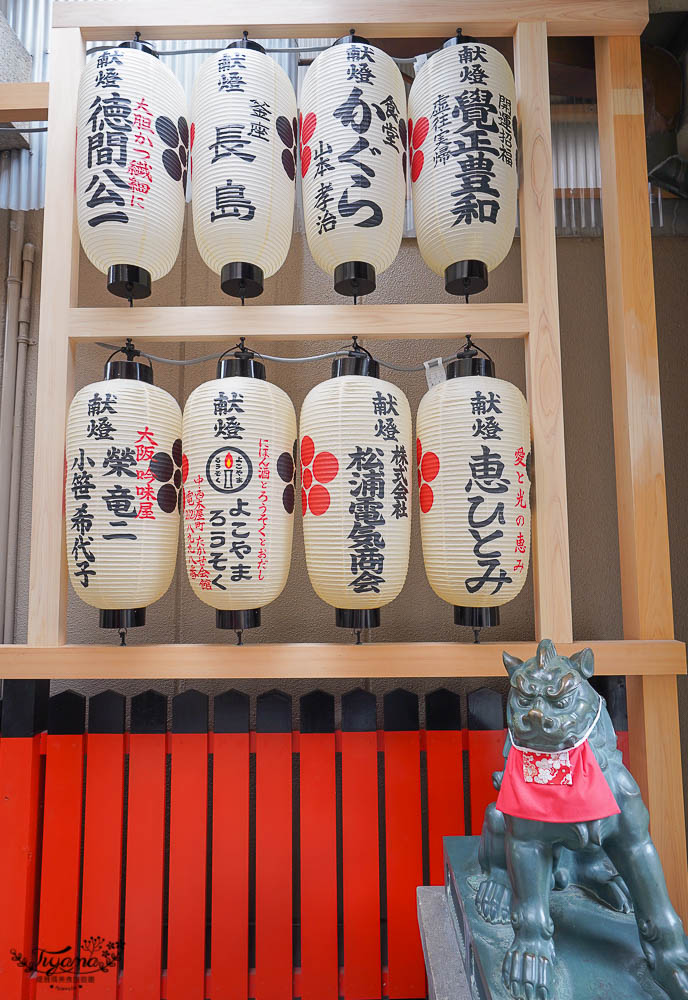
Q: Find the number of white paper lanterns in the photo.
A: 8